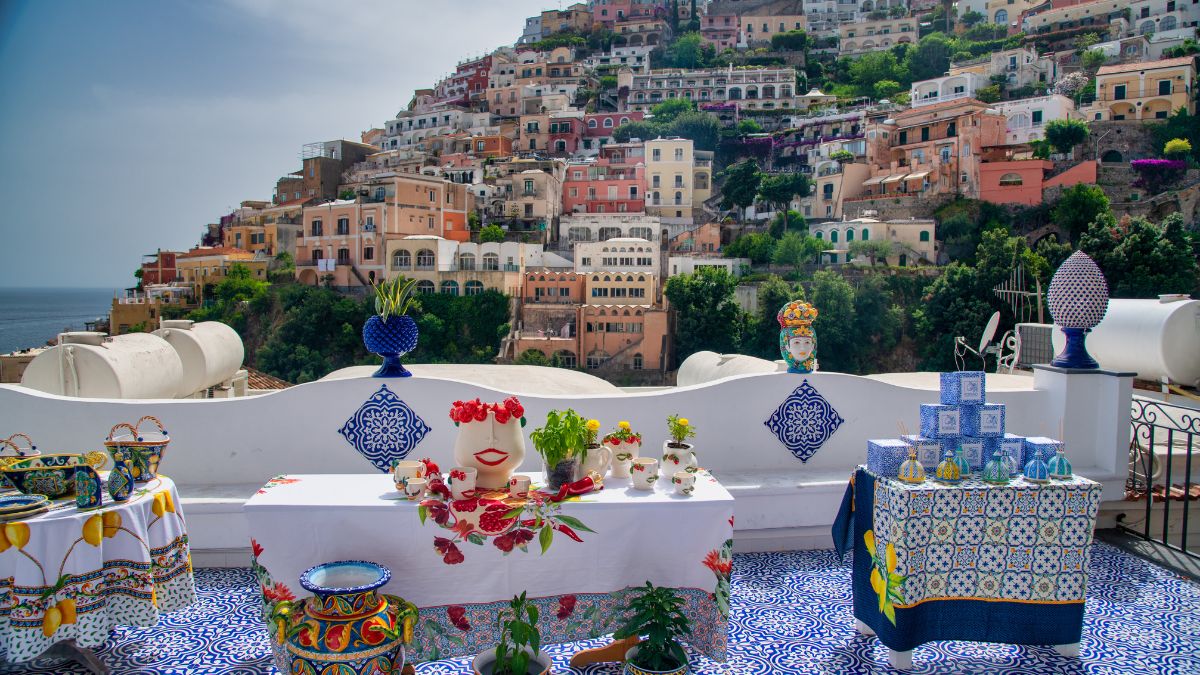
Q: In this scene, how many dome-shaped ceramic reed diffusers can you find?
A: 7